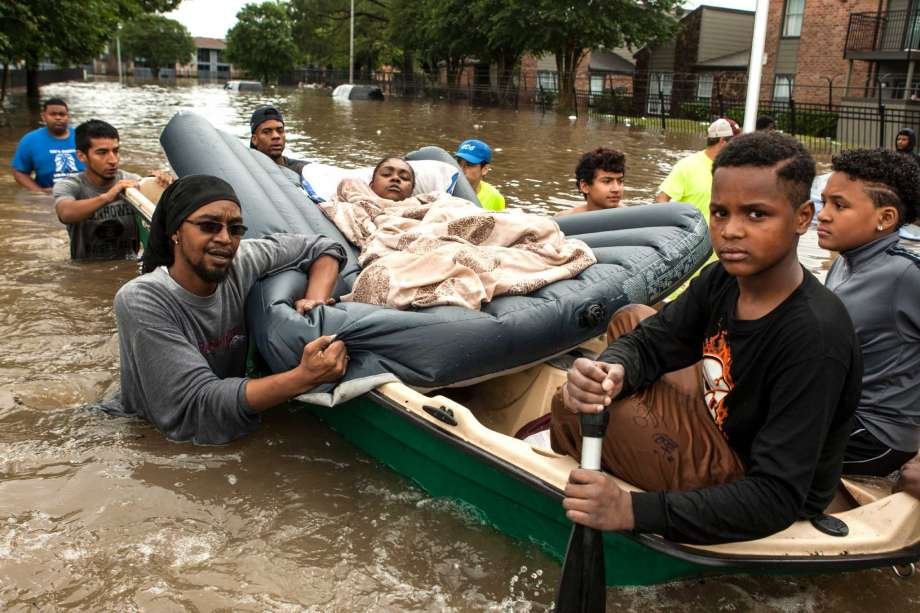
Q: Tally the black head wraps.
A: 1